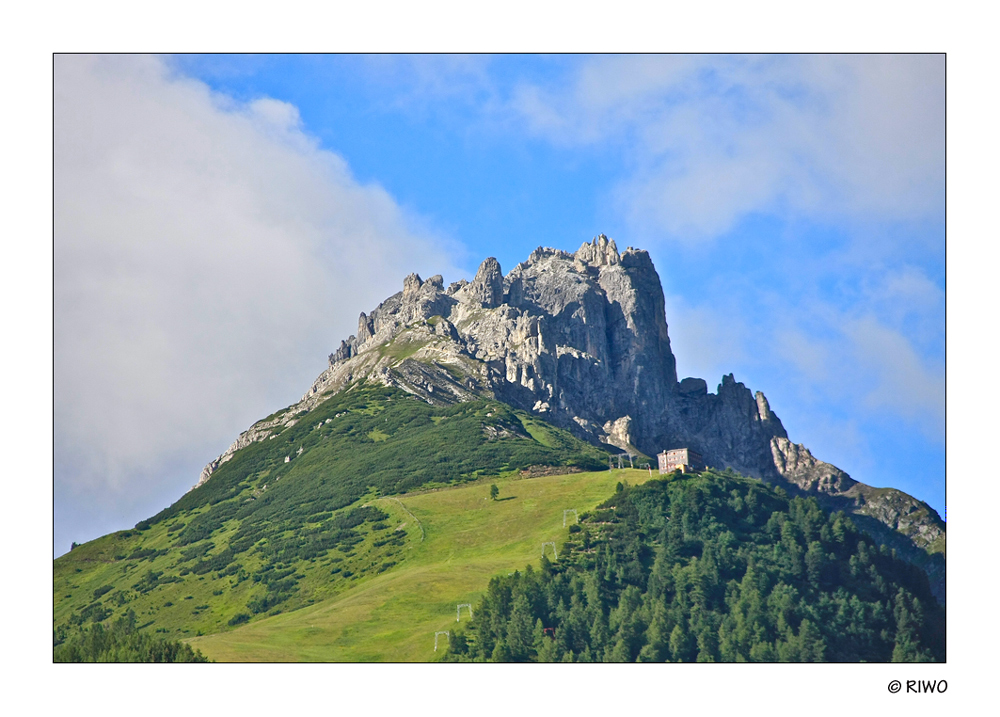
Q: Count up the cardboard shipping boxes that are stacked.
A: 0